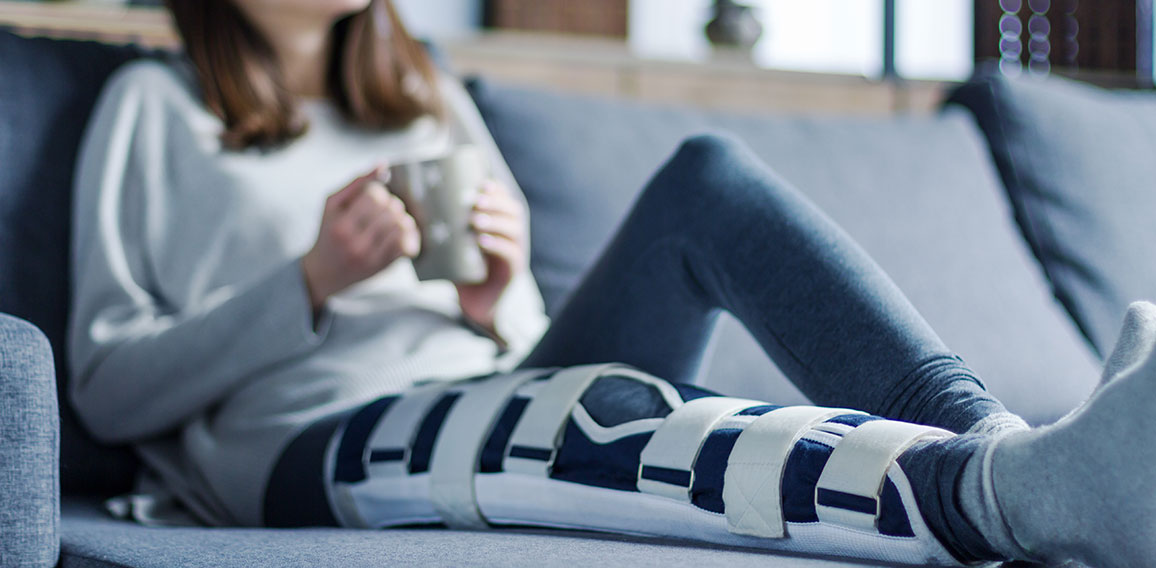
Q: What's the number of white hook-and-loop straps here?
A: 6